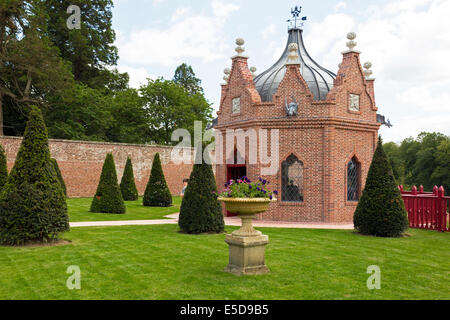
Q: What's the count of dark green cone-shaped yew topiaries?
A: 8